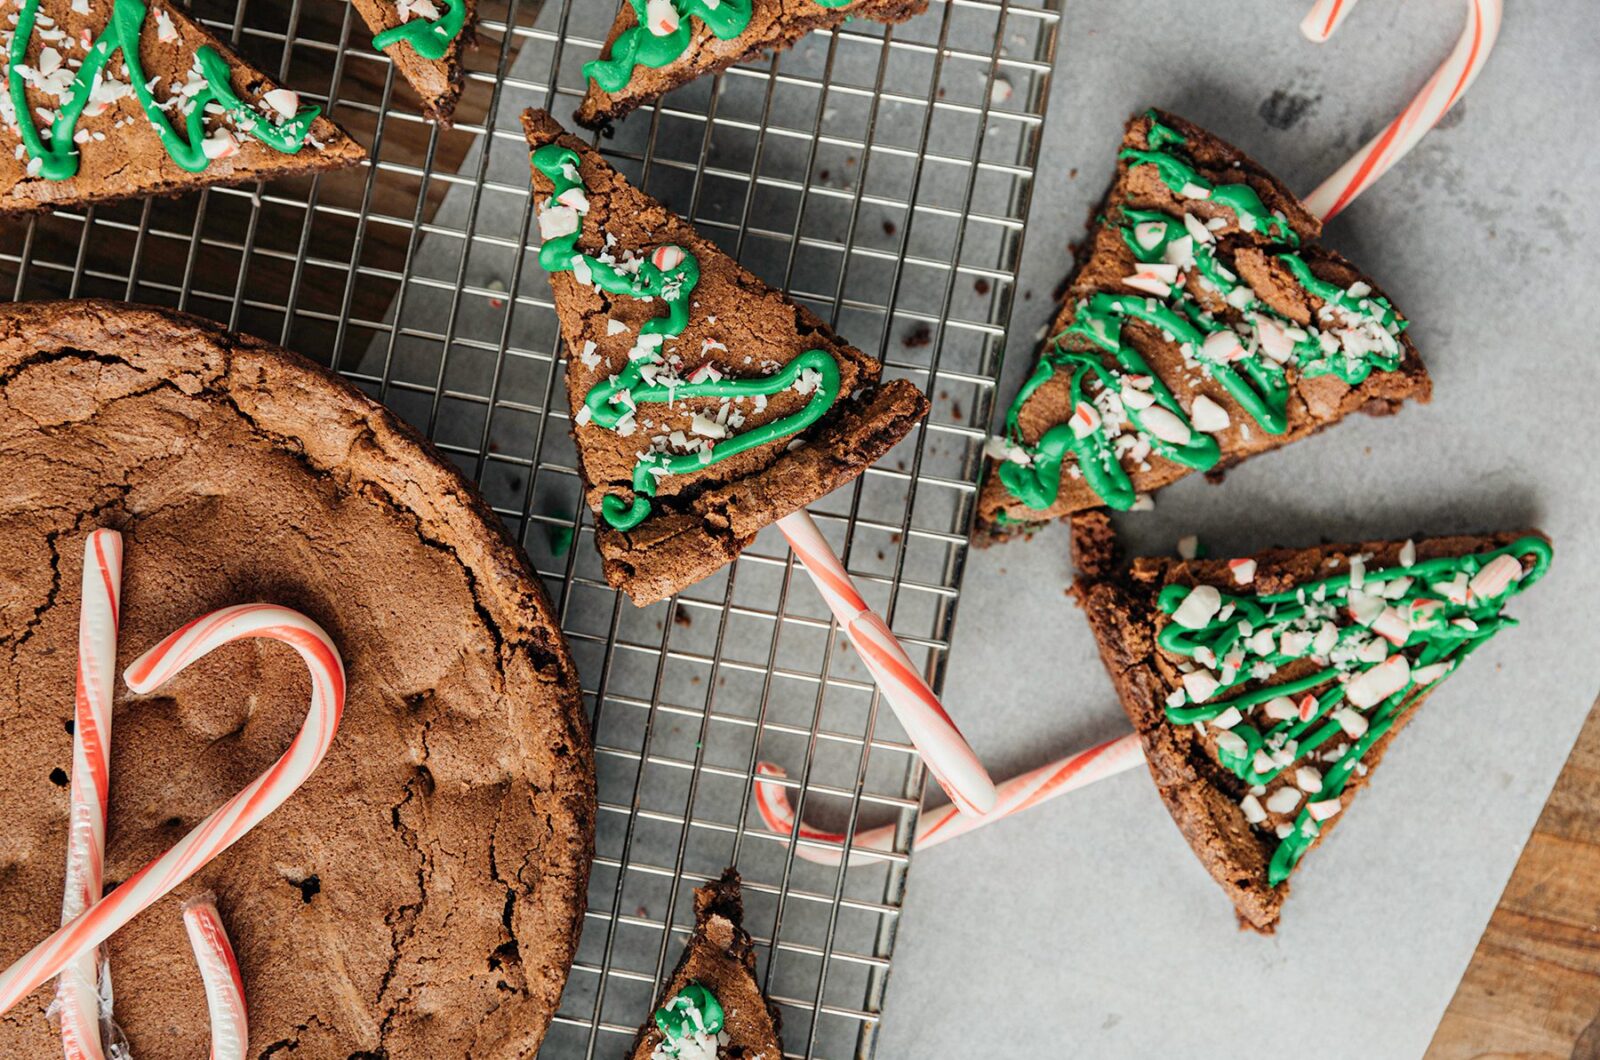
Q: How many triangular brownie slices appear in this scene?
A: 7